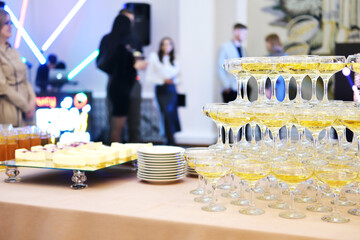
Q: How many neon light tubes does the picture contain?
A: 4